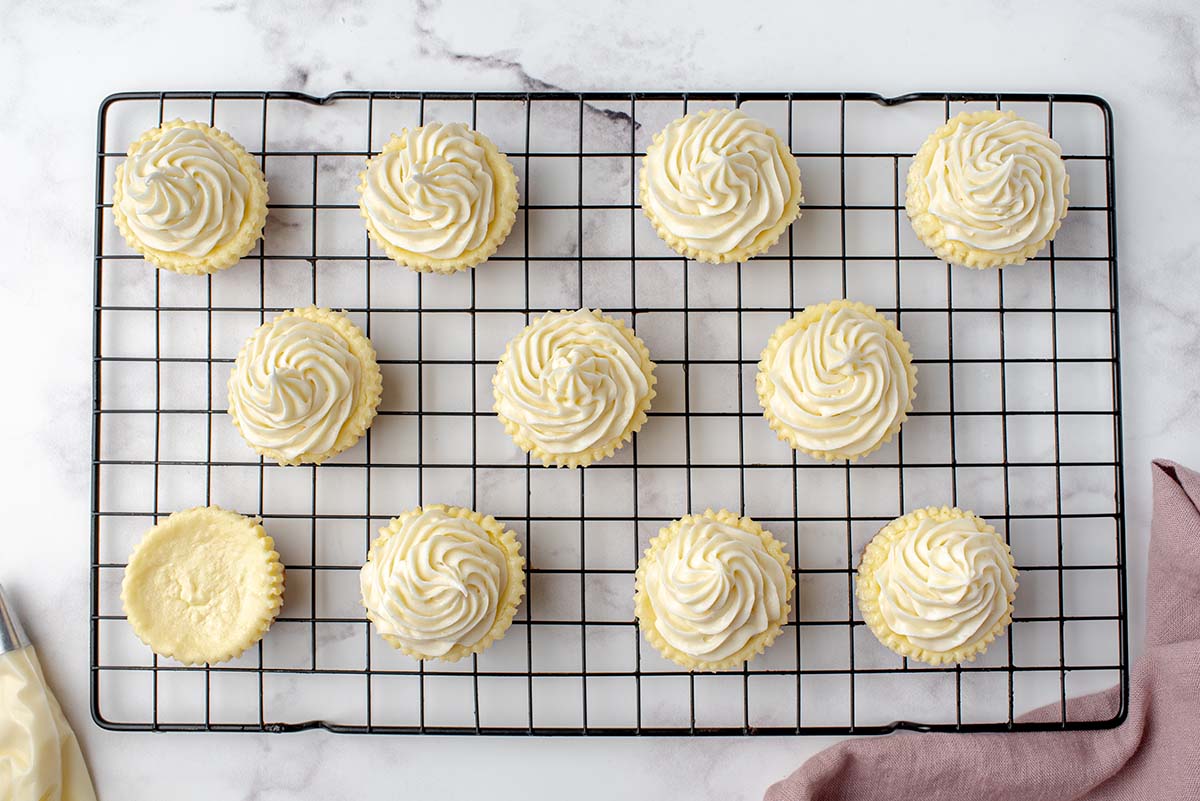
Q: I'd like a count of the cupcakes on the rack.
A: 11